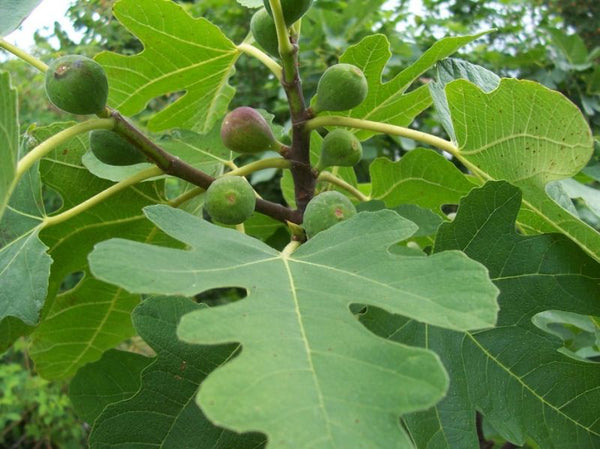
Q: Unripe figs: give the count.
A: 8